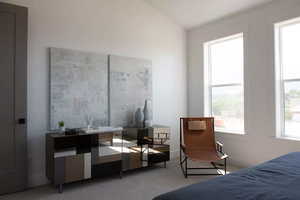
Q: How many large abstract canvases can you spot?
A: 2